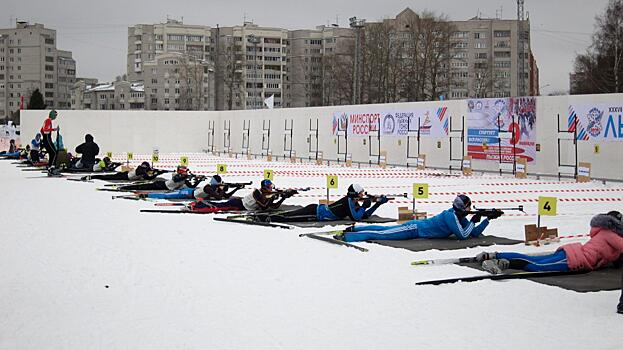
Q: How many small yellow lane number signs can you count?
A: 9